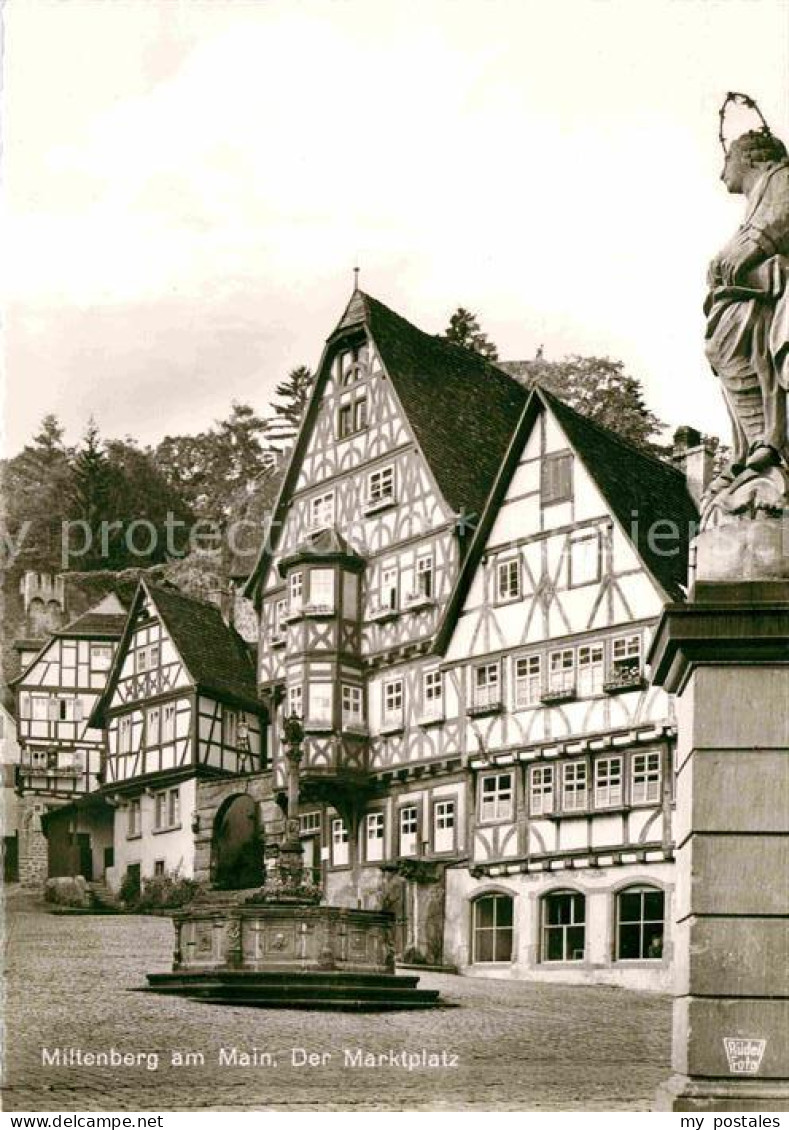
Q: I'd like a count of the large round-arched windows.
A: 3